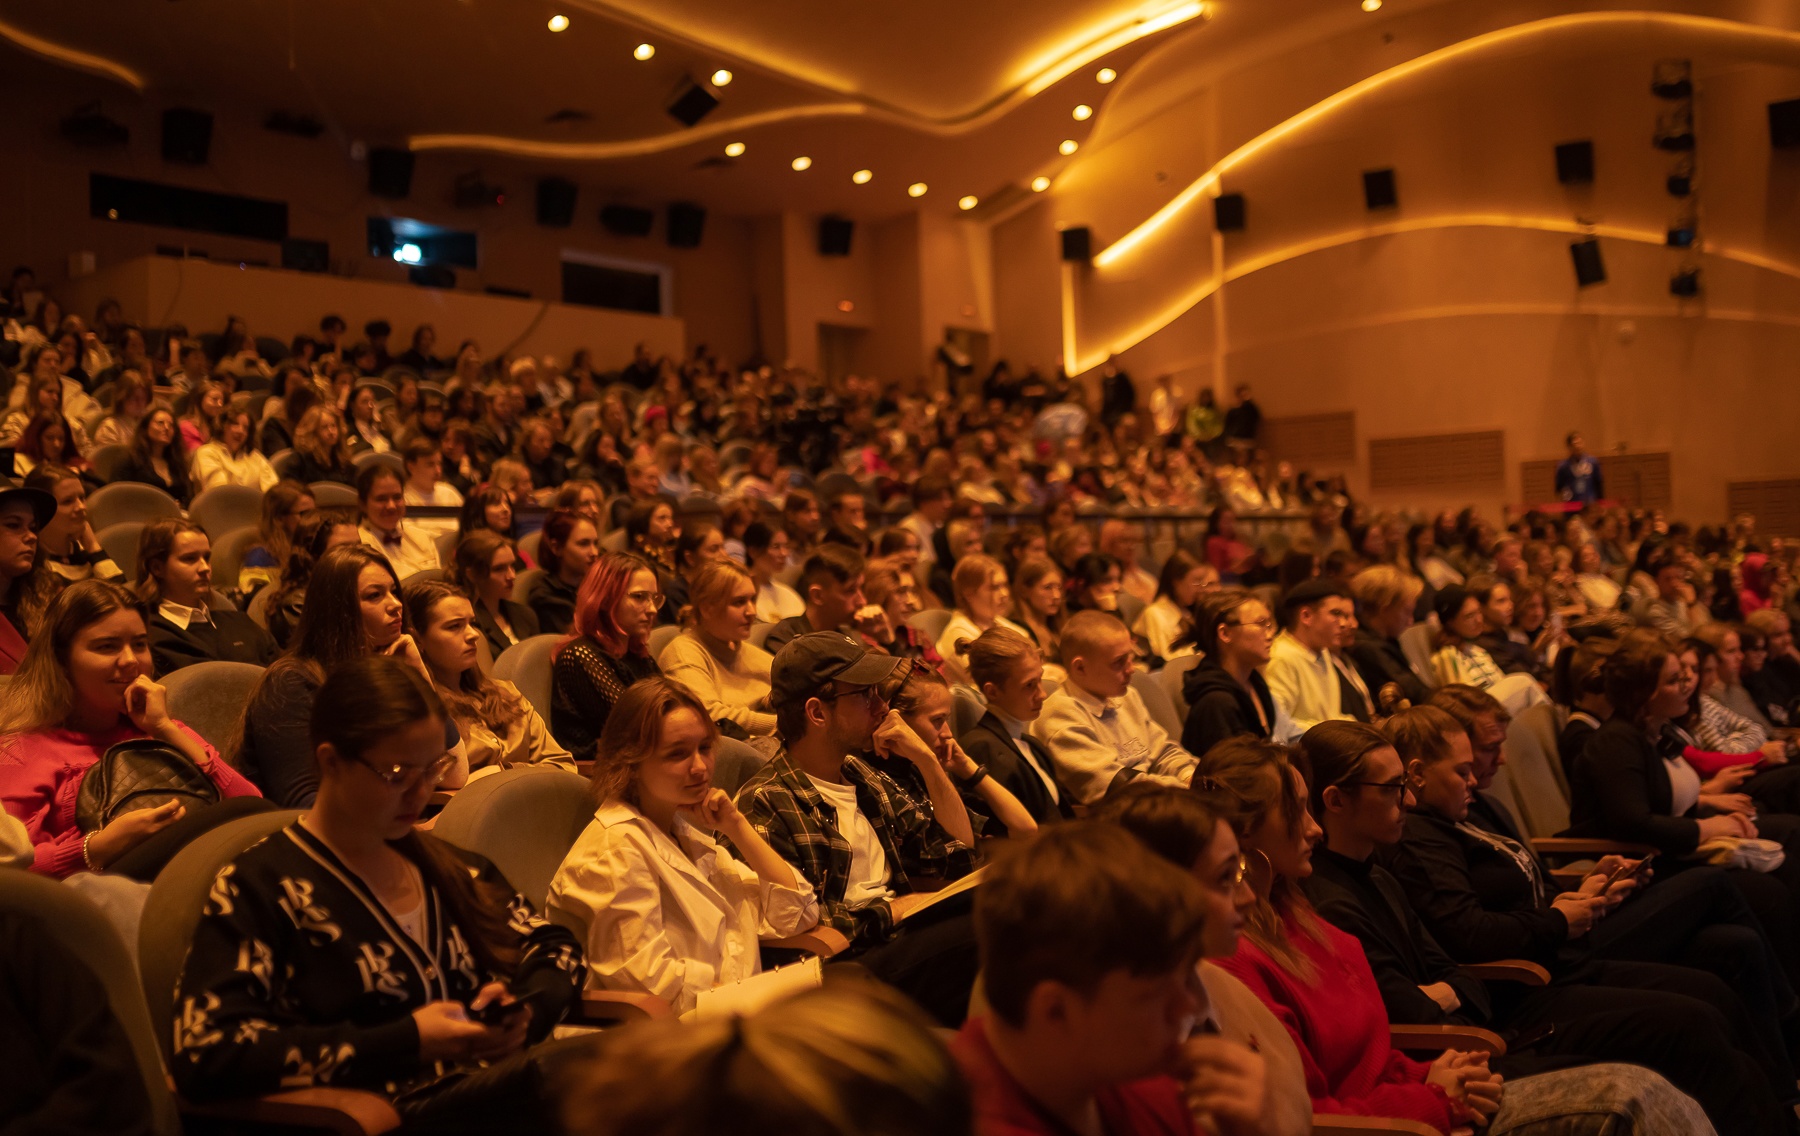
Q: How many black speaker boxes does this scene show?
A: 12